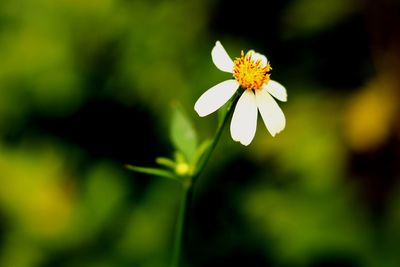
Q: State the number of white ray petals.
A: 6